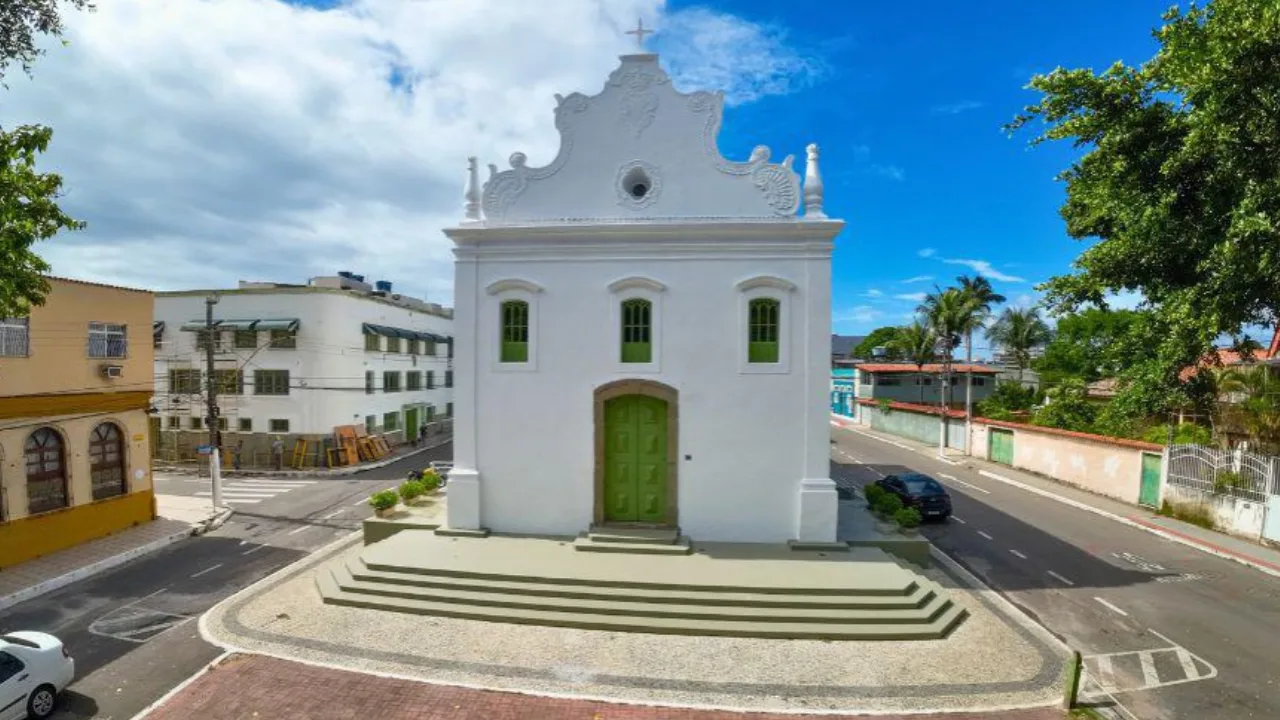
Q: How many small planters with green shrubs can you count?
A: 6